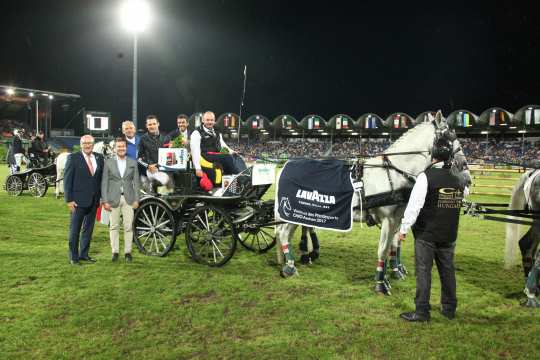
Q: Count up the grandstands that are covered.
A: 2